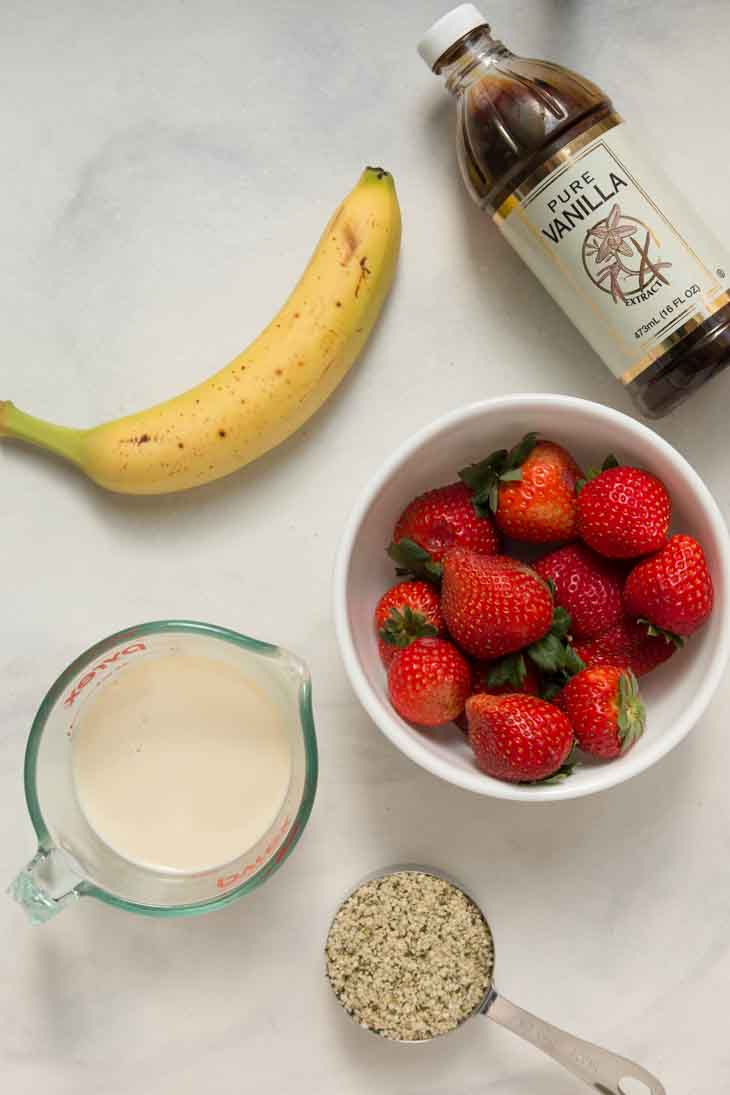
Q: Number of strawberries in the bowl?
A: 12